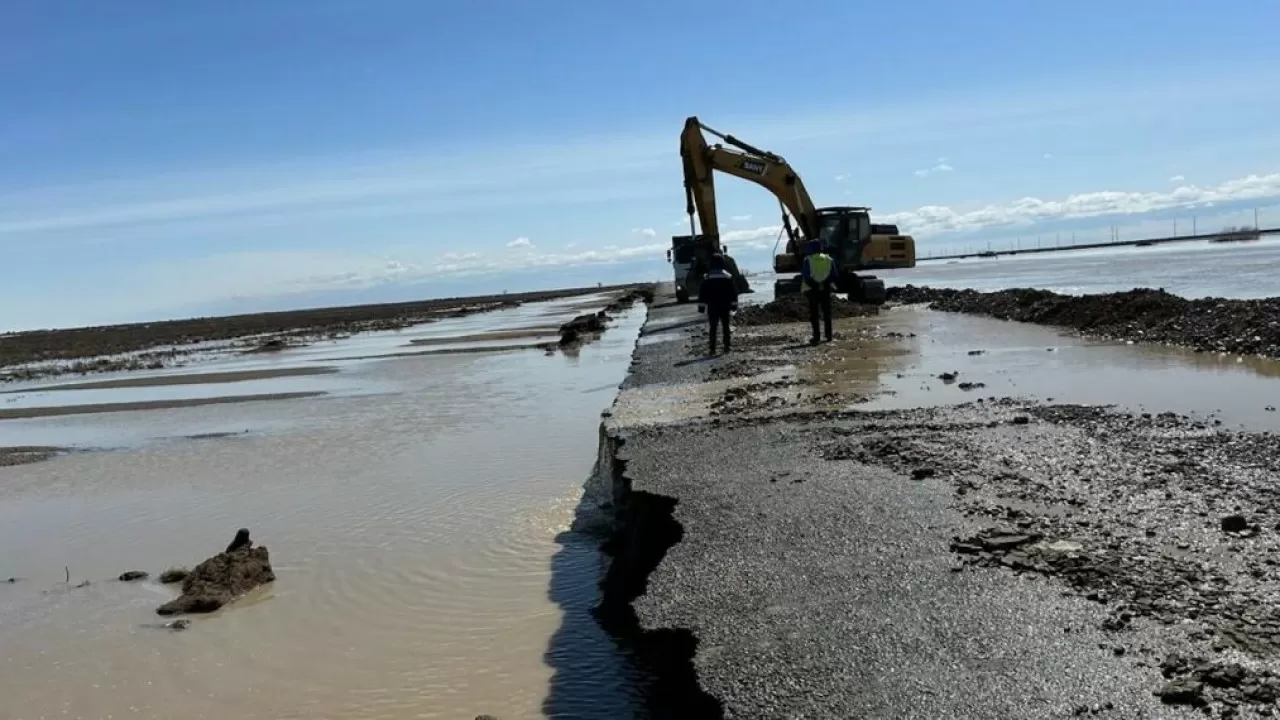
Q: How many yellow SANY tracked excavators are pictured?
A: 1